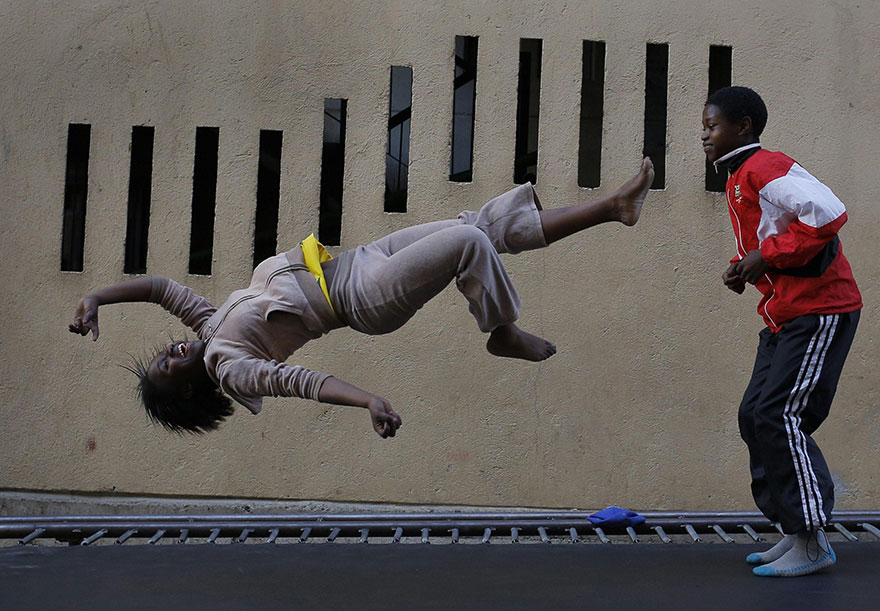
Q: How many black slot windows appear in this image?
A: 11